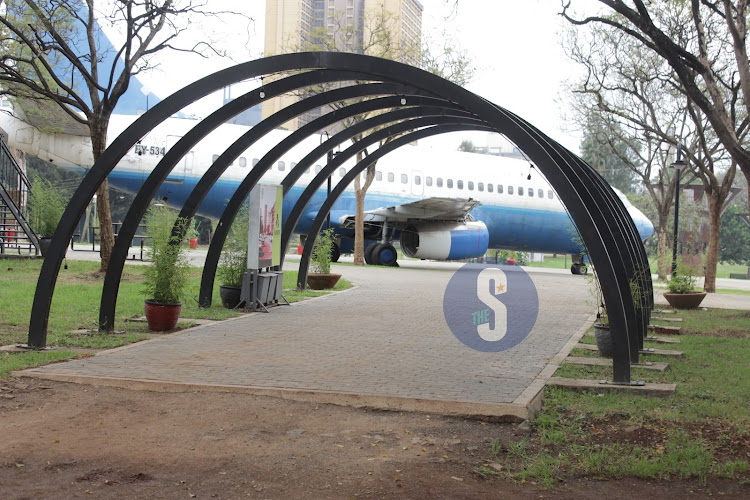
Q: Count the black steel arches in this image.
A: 7